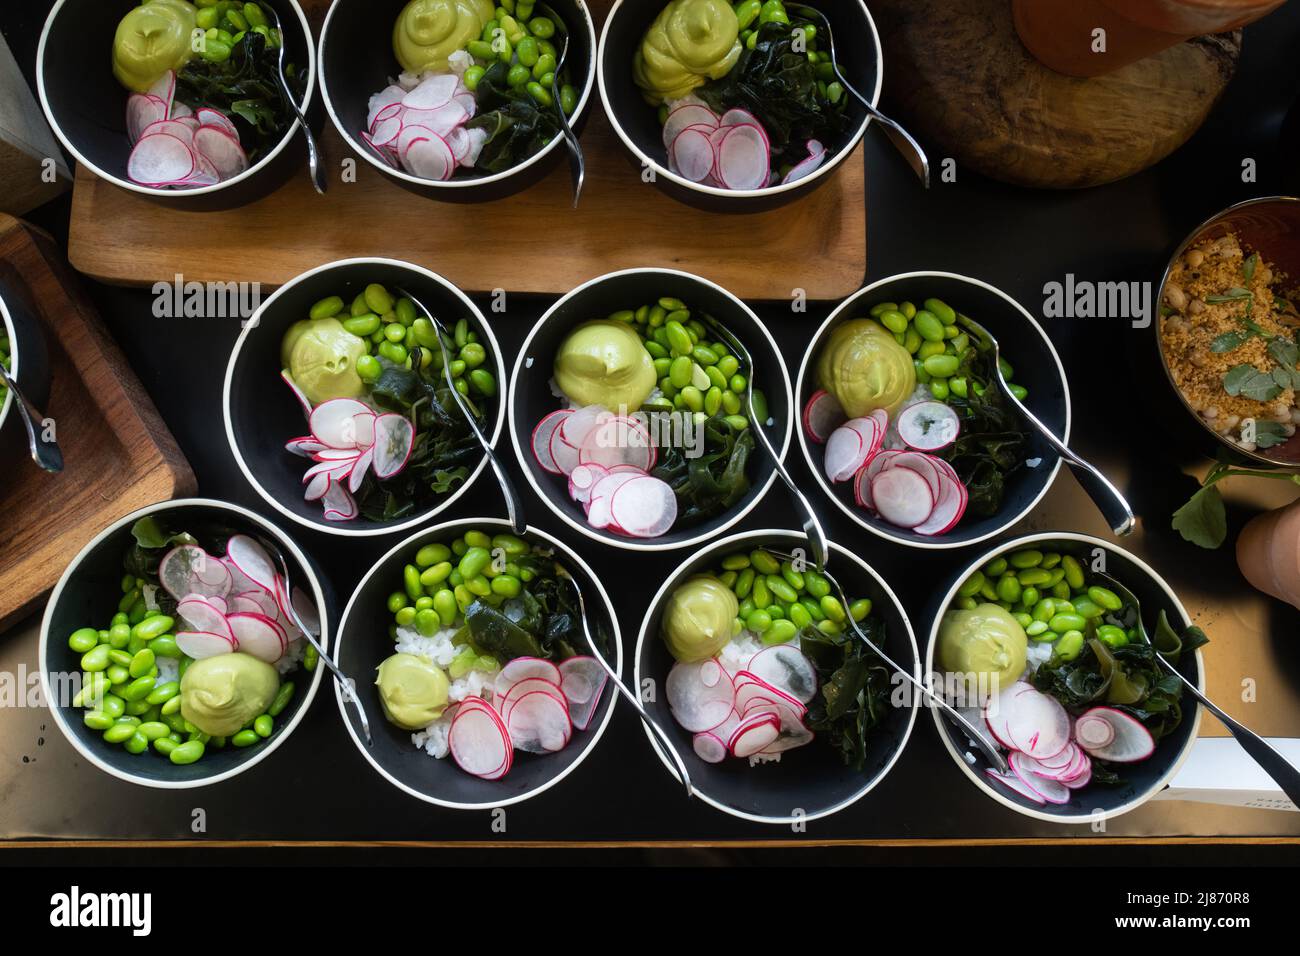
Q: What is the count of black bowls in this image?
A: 11